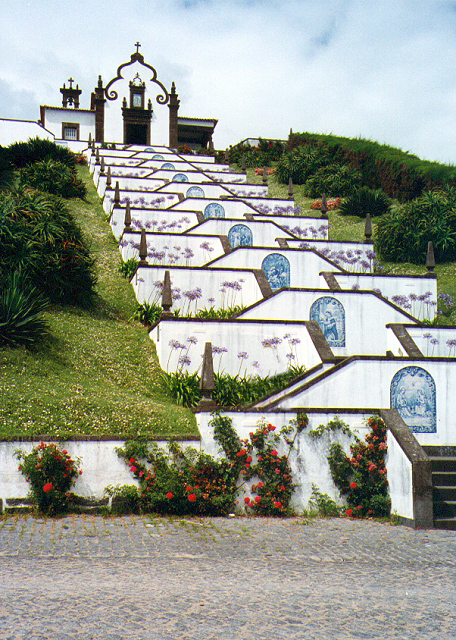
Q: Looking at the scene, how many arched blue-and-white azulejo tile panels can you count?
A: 10